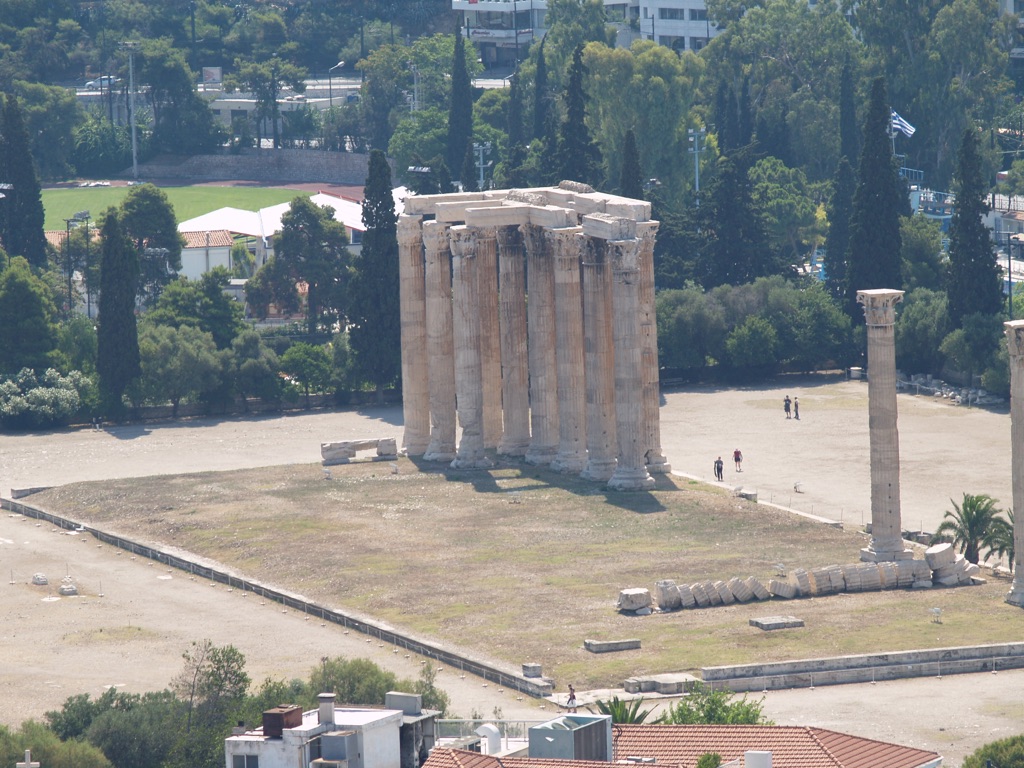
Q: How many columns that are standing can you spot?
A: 12